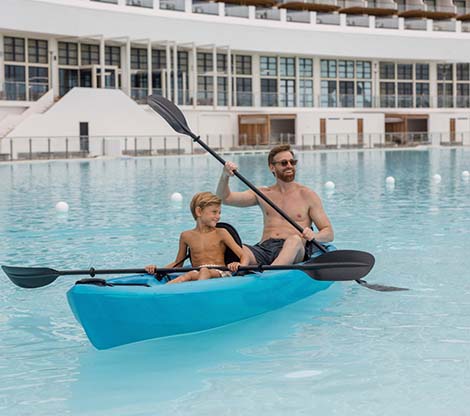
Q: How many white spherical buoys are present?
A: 6